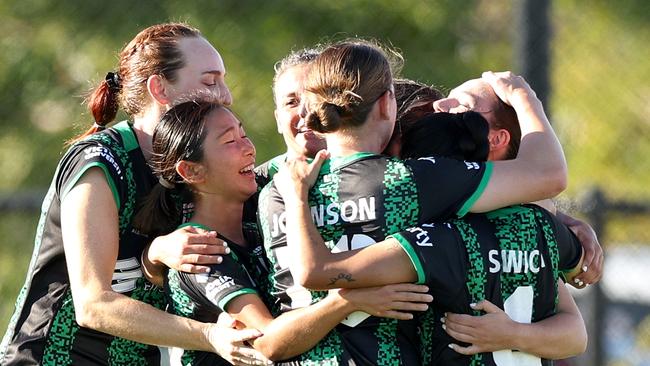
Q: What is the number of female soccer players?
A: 7